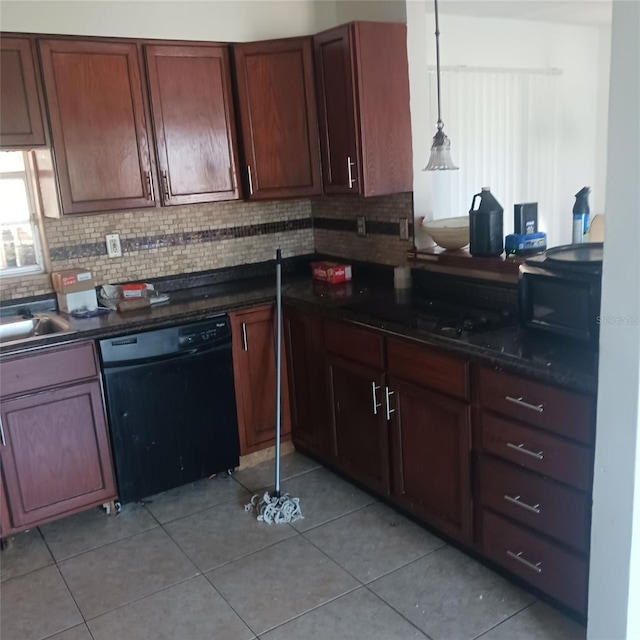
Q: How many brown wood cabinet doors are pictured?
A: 10